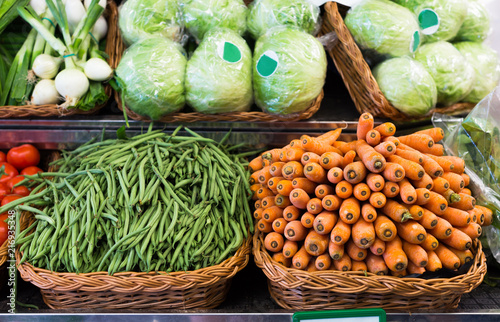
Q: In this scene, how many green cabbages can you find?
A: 12